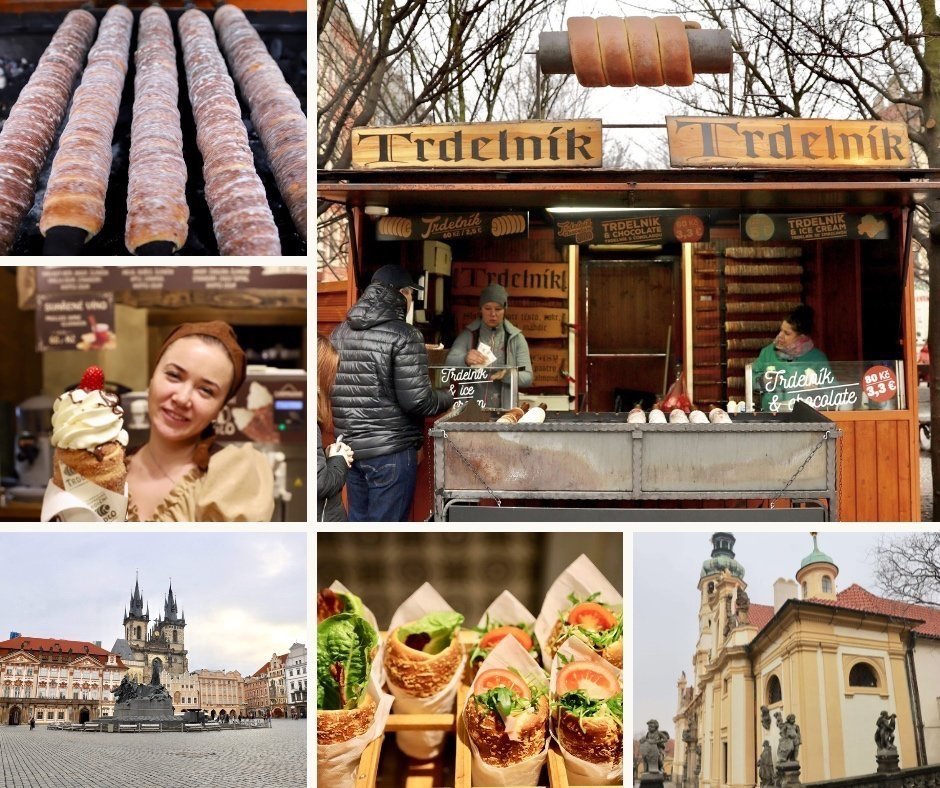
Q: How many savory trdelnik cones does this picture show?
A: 7